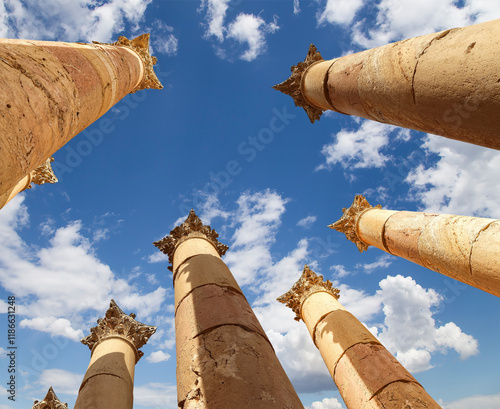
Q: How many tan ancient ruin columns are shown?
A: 8